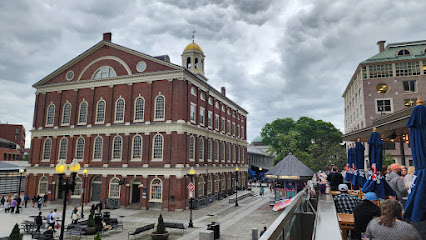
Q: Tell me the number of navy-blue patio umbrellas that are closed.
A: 4